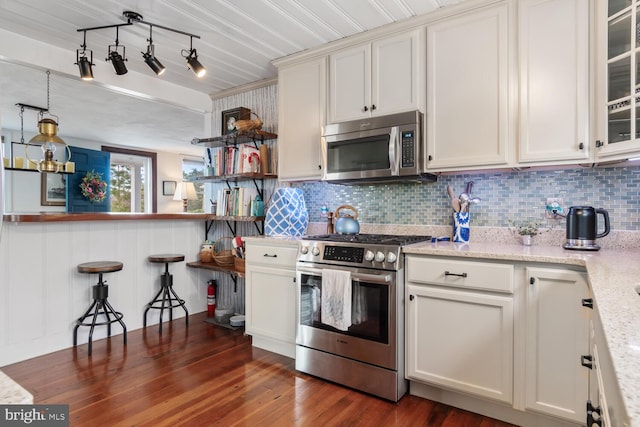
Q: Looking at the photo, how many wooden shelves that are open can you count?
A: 4